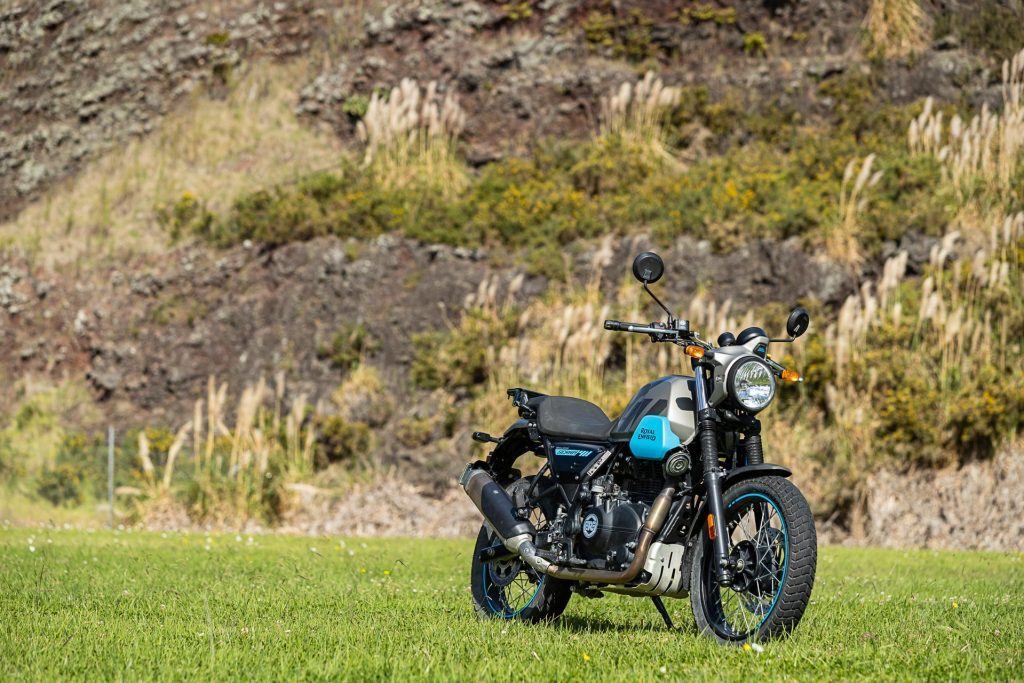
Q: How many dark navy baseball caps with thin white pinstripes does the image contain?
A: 0